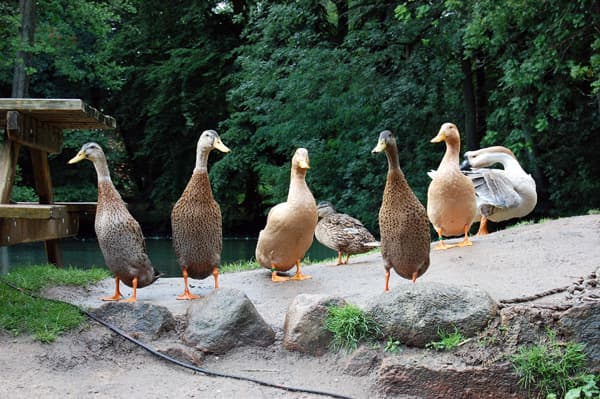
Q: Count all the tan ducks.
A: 2